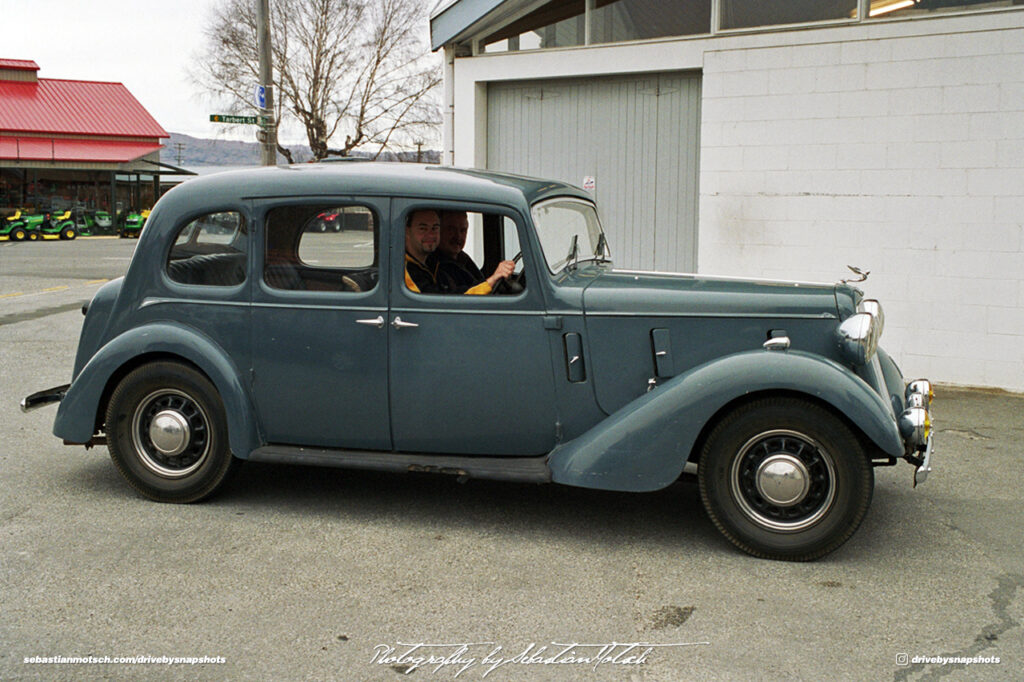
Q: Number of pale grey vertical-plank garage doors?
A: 1